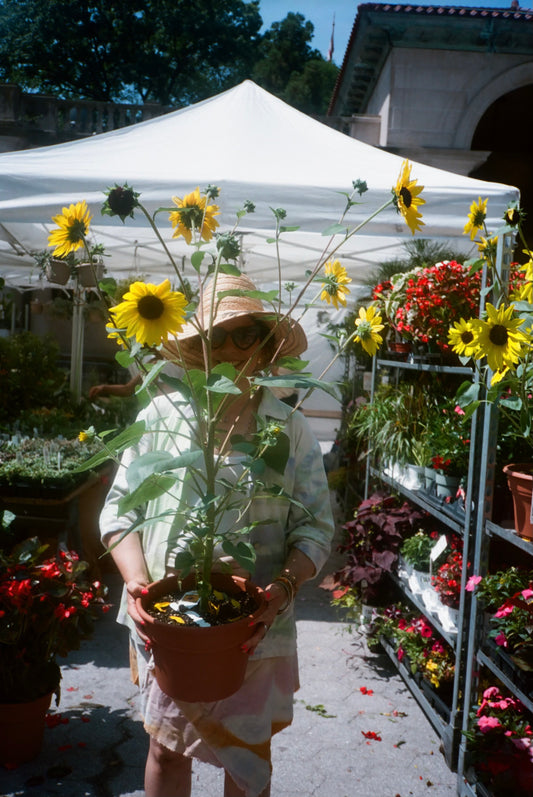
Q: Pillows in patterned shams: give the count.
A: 0